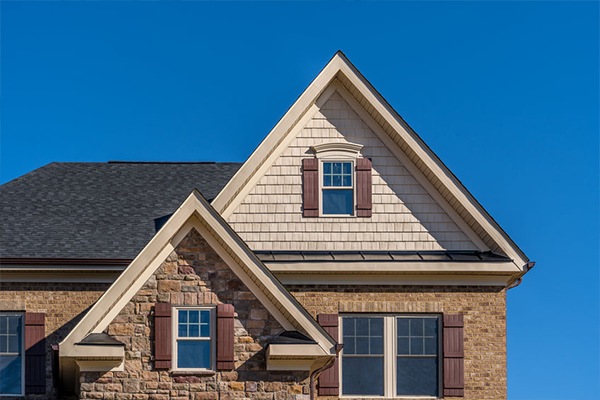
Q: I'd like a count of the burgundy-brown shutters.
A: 7